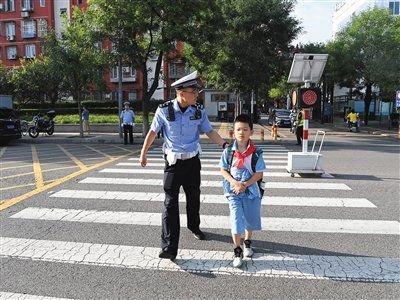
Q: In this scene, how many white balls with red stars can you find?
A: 0